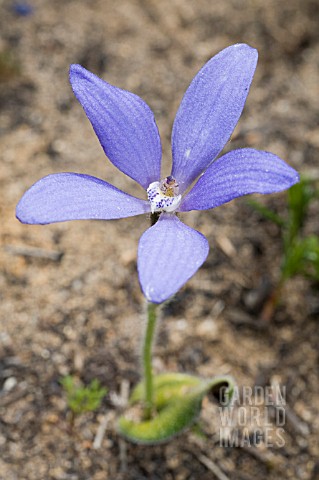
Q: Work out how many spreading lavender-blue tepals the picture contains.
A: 5